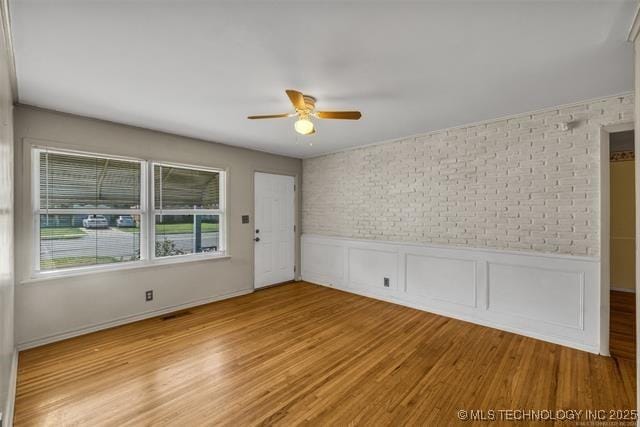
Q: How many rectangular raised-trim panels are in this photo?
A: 4